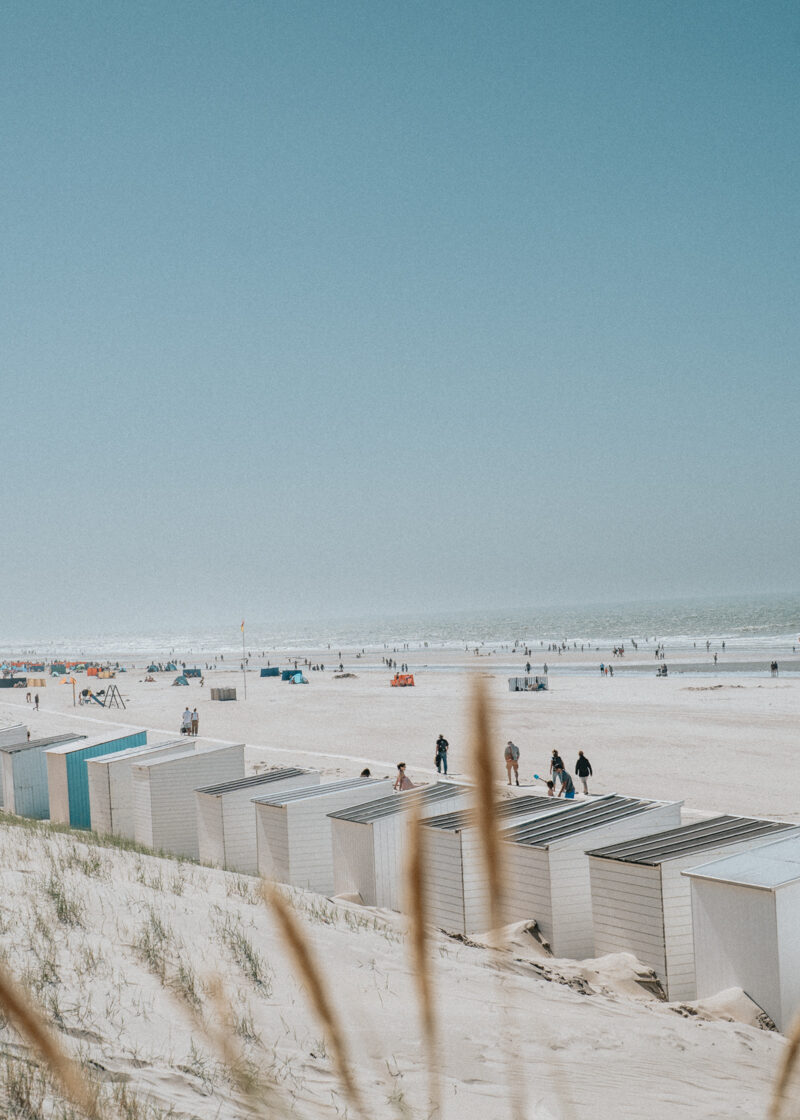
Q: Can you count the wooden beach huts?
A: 12